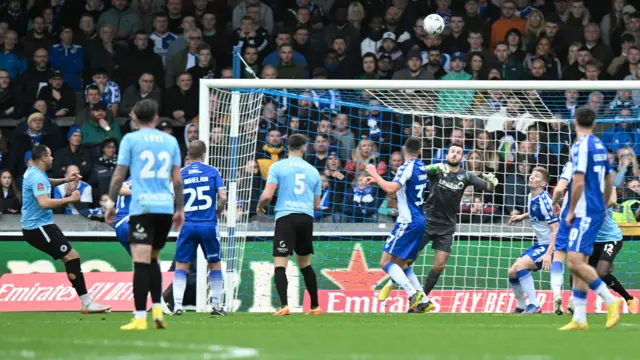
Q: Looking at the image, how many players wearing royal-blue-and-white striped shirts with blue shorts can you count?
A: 6